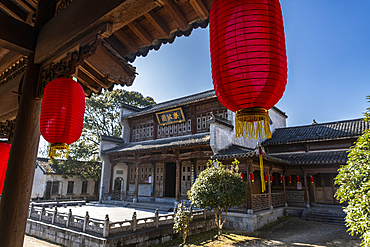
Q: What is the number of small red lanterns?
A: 8